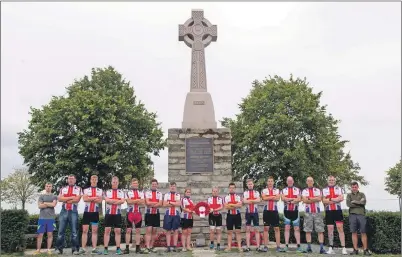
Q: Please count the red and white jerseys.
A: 14